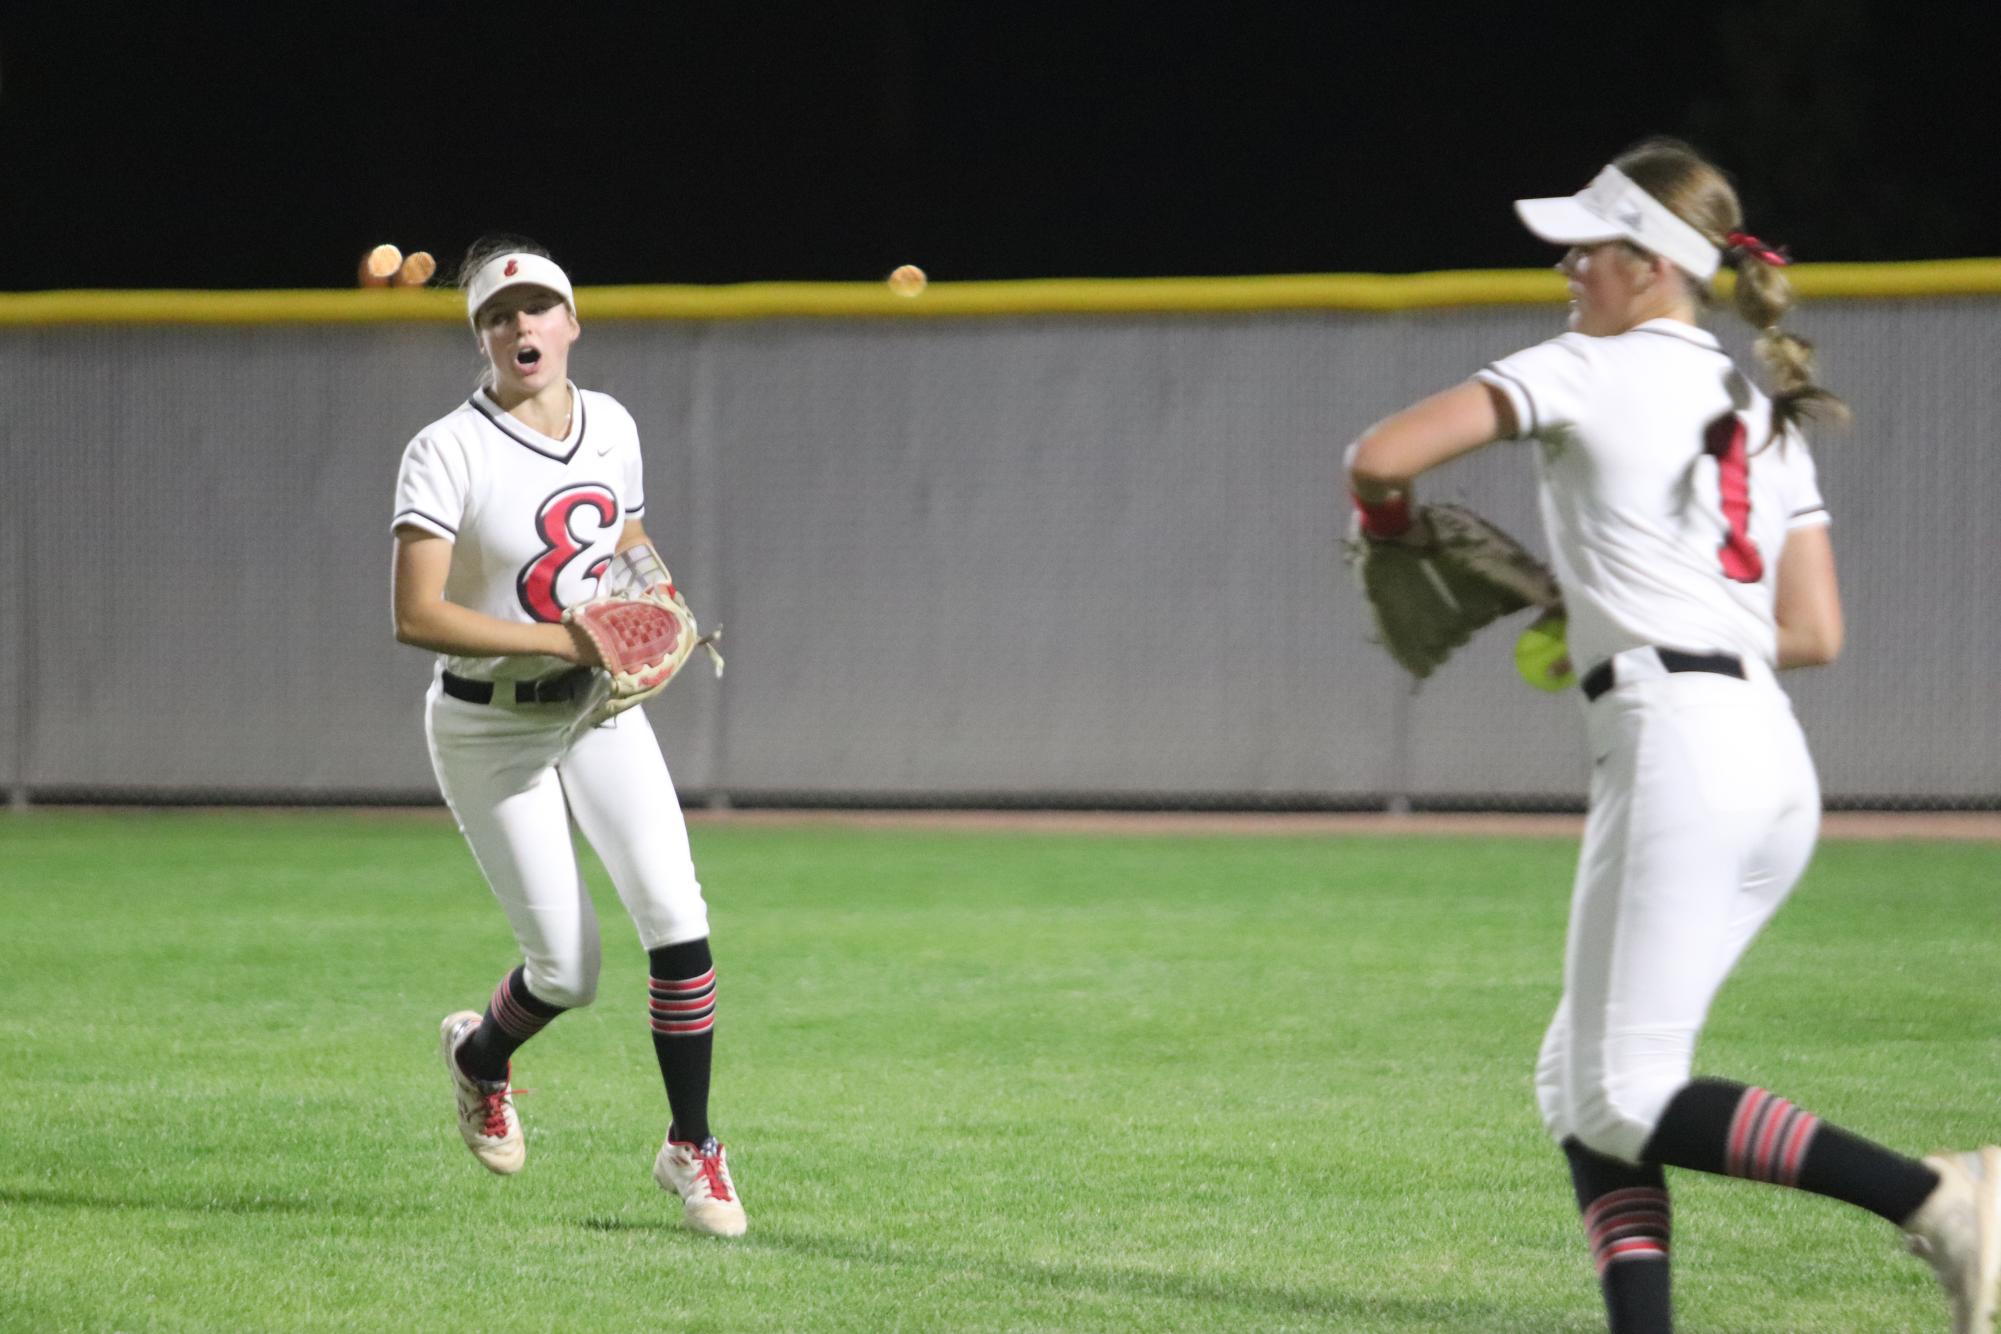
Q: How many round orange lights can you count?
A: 3